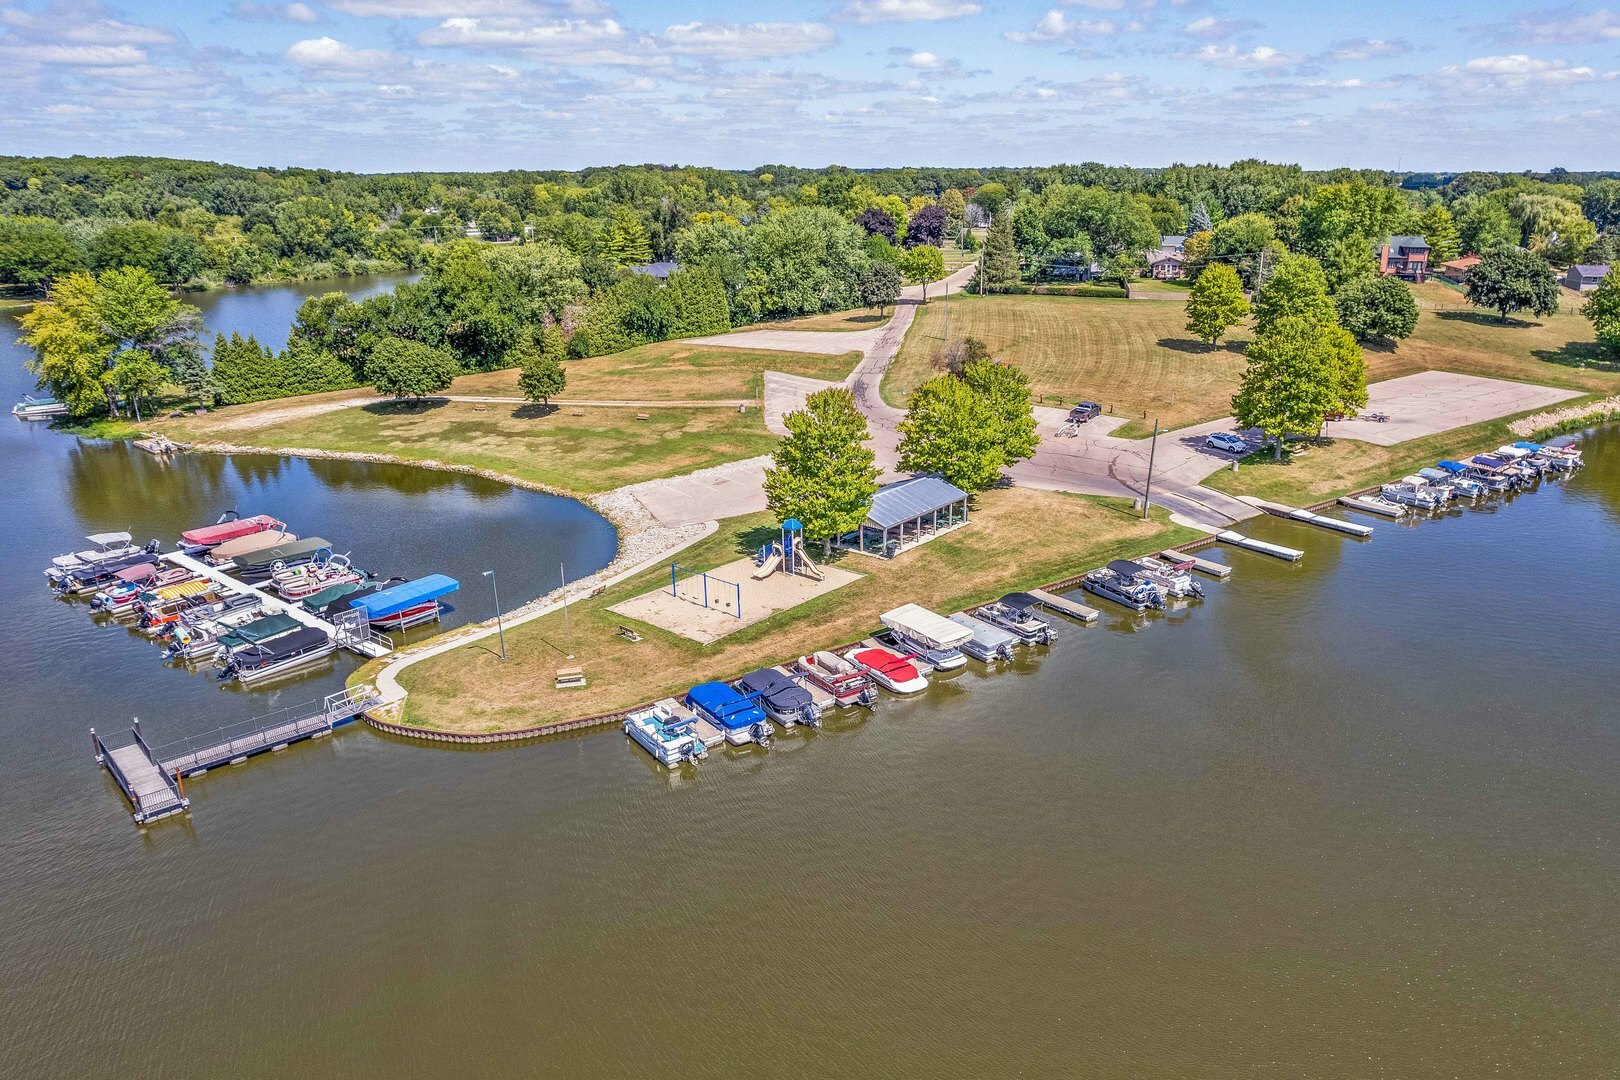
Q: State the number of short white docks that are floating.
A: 2